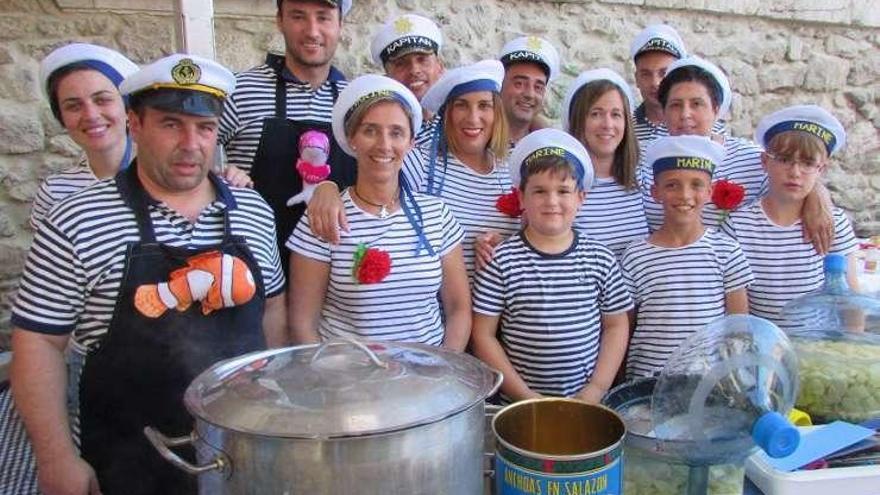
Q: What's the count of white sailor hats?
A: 13